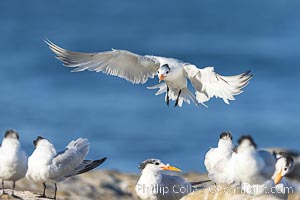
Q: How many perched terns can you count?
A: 6